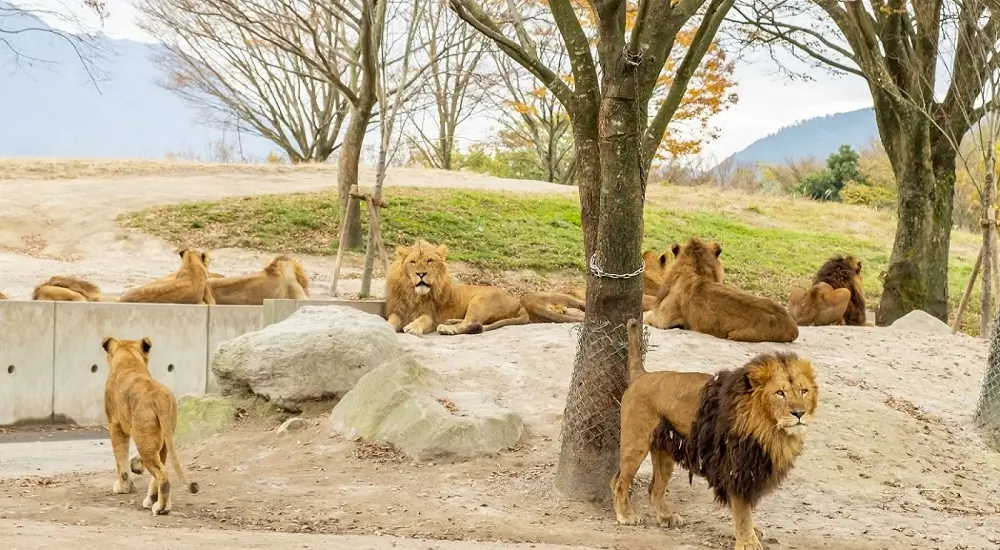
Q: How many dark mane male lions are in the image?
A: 2